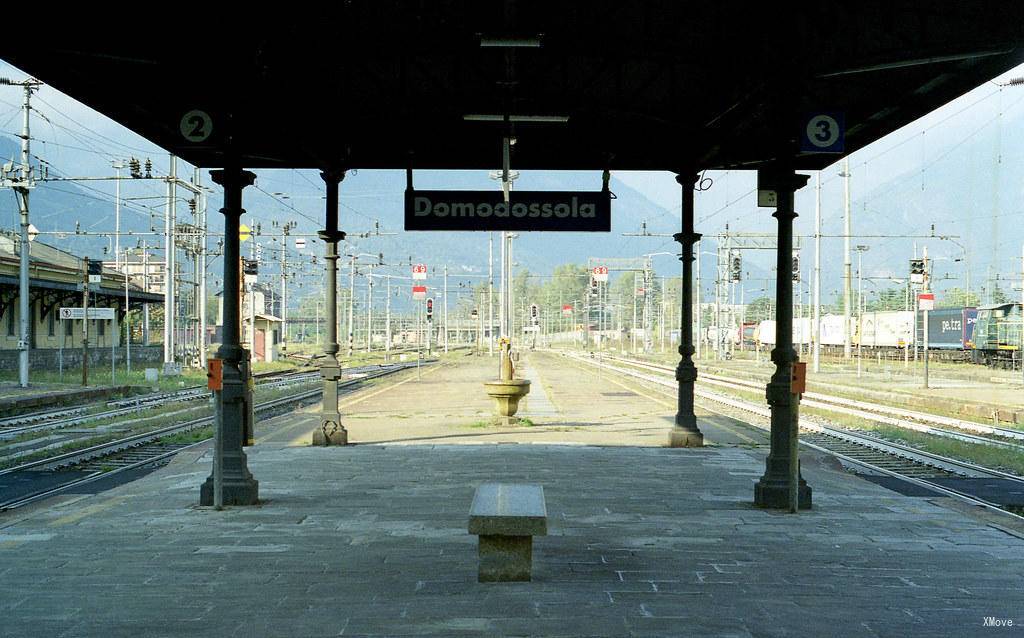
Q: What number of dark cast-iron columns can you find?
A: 4